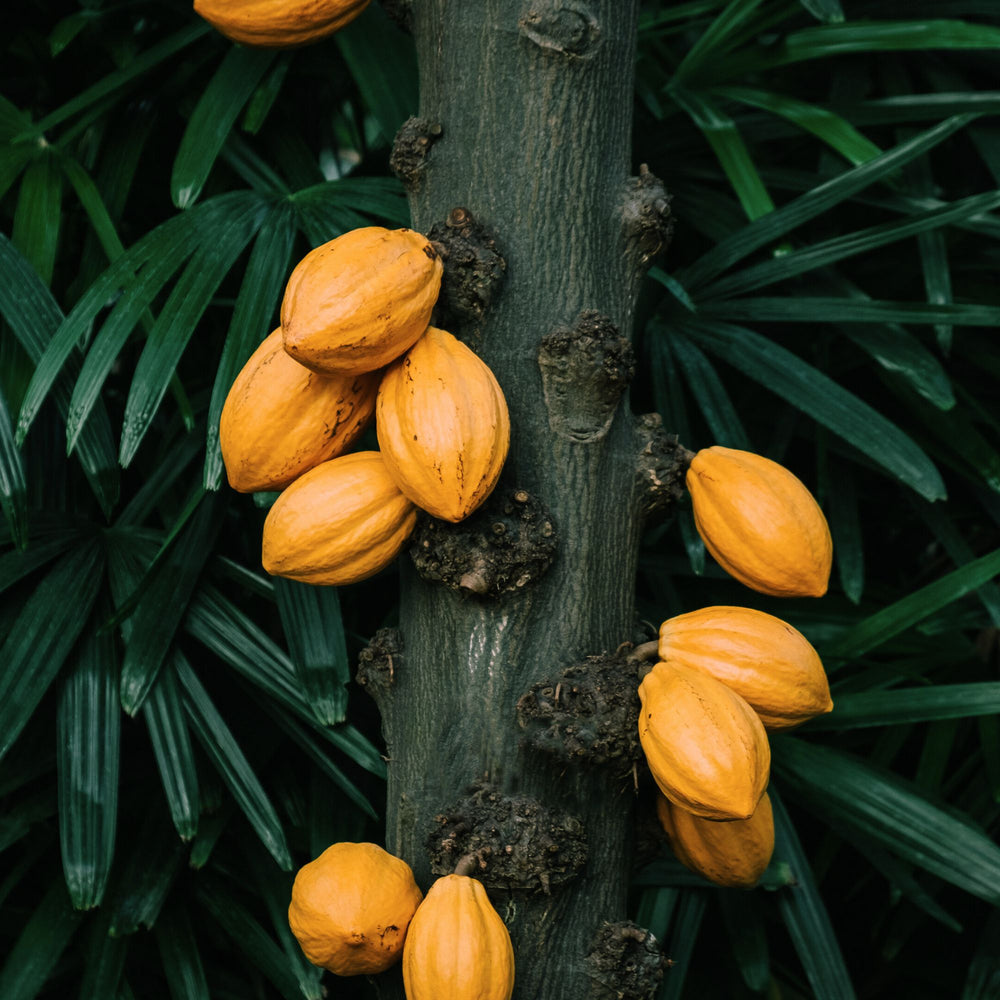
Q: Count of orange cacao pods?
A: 11